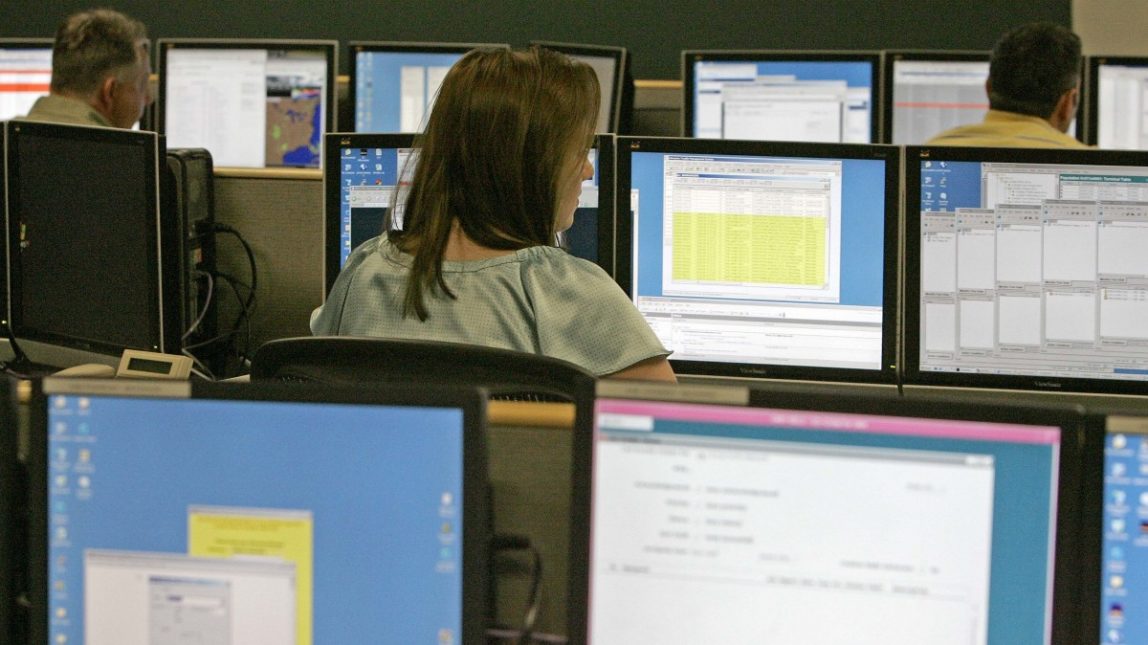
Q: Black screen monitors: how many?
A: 1